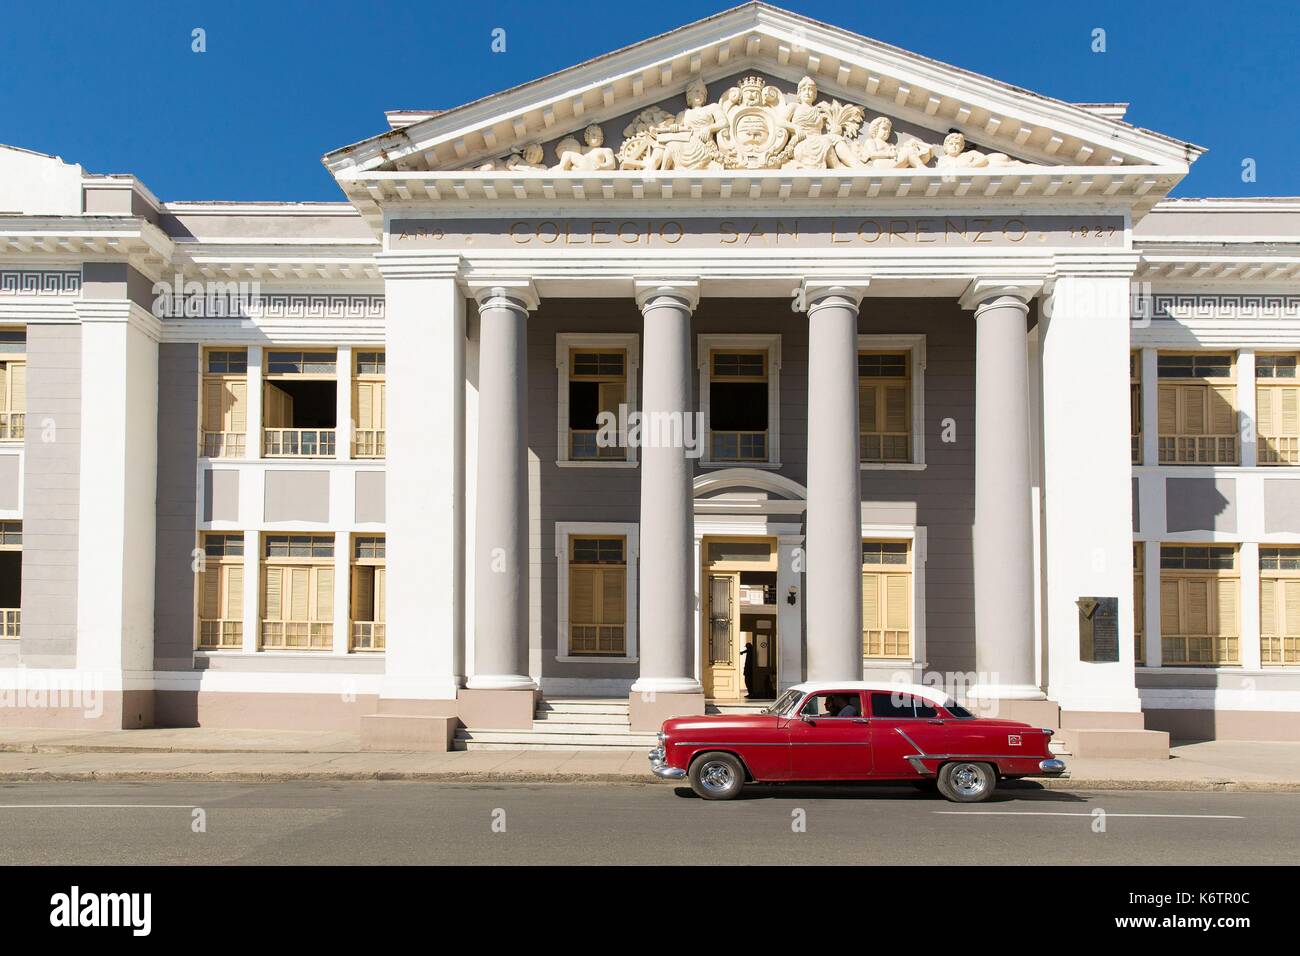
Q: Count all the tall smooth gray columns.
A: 4